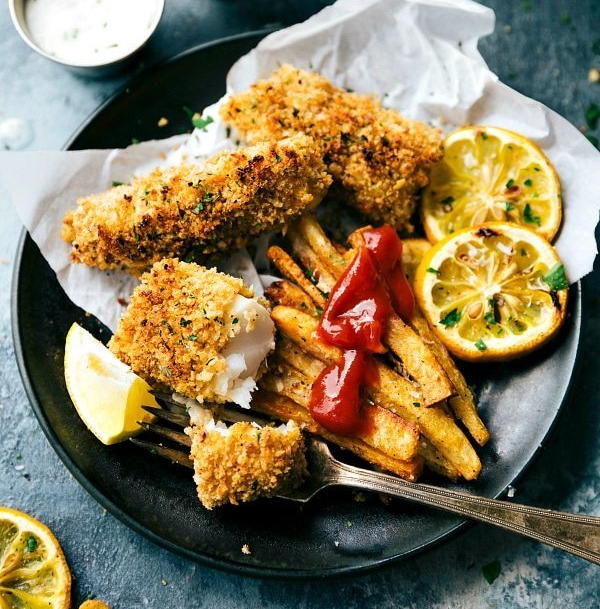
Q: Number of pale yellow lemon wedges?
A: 1